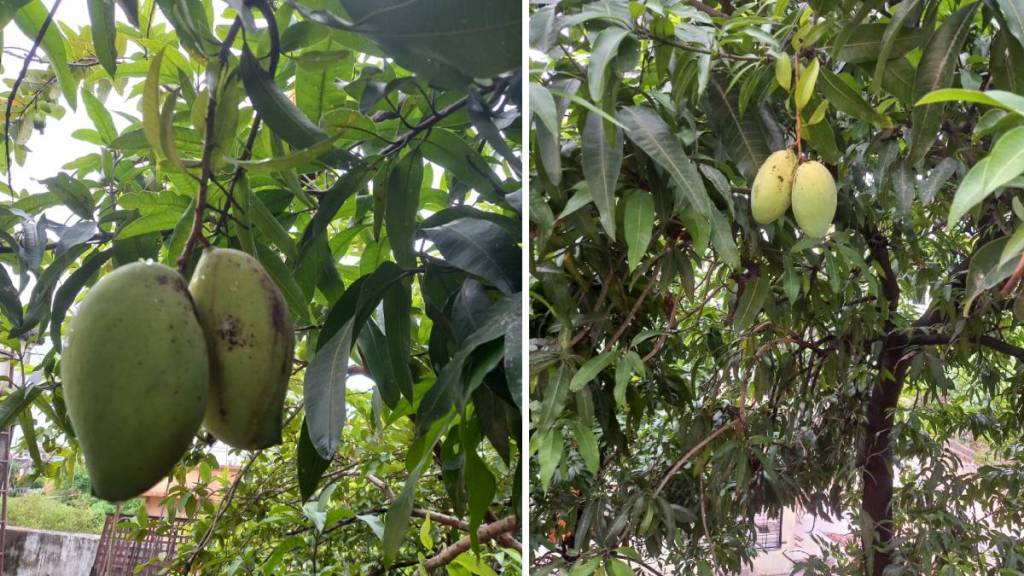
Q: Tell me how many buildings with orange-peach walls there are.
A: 1